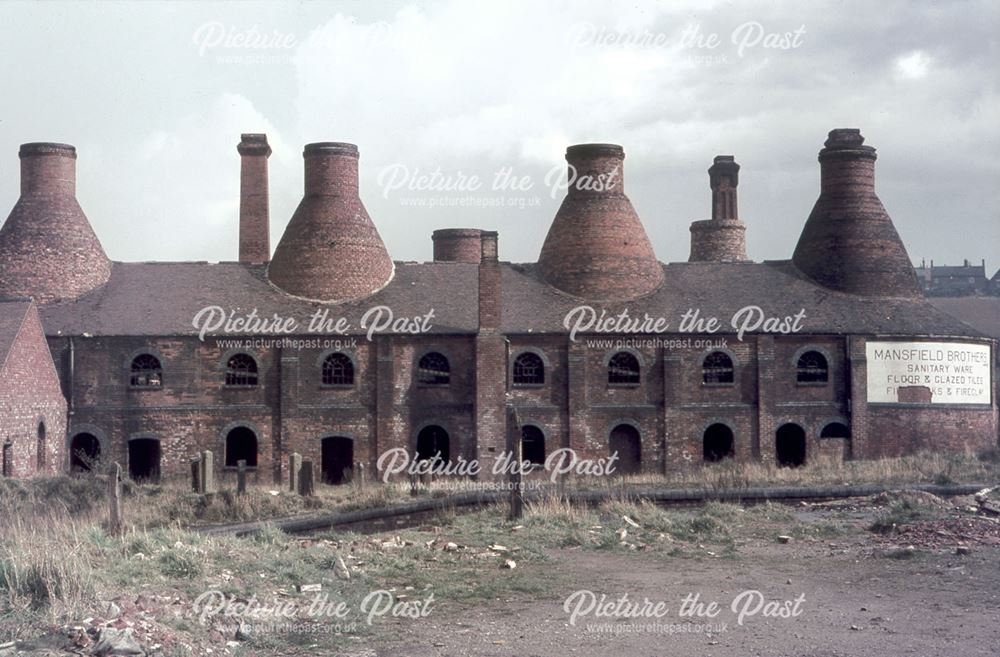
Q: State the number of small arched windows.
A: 8